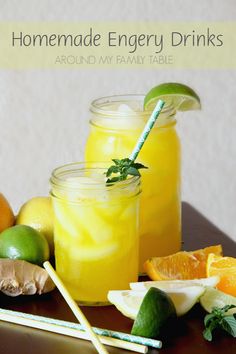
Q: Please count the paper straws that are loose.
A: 3